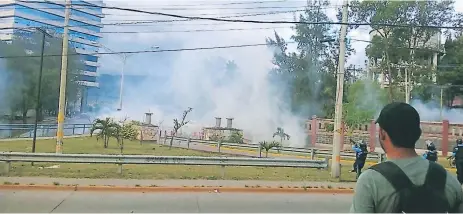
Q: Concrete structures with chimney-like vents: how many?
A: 2